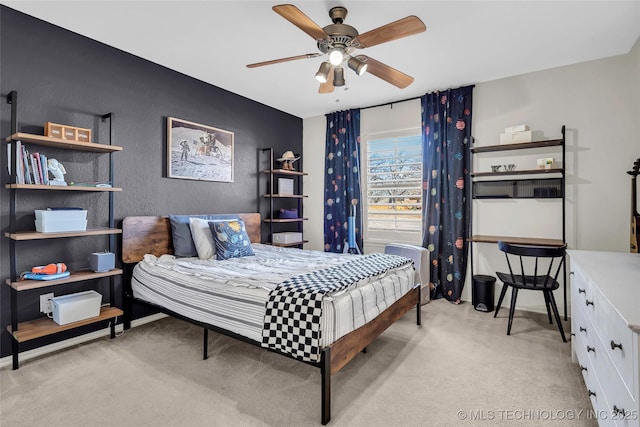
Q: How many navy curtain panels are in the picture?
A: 2